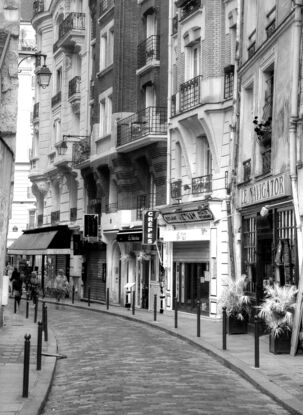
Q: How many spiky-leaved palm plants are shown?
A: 2